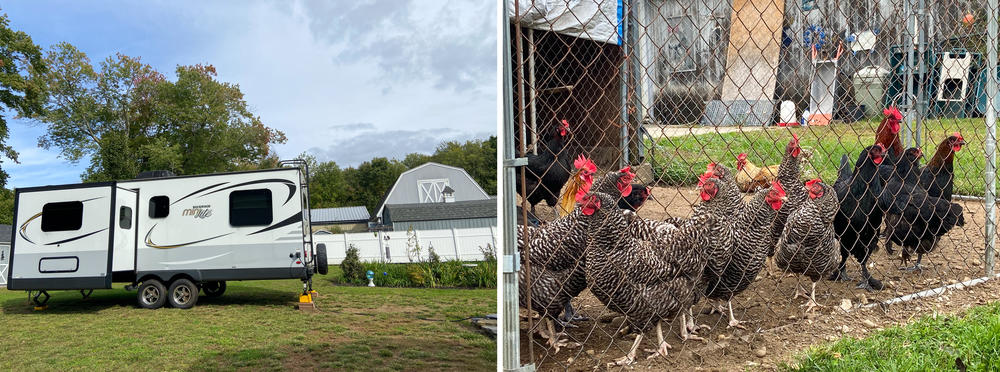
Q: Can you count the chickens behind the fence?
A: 15